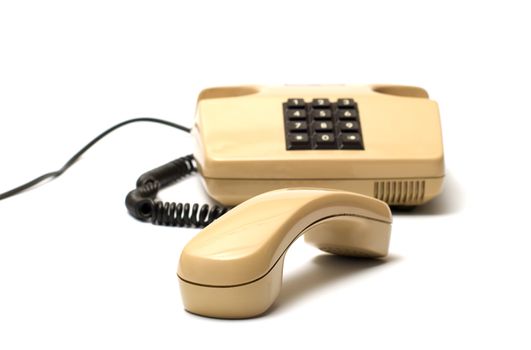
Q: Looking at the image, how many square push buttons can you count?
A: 12